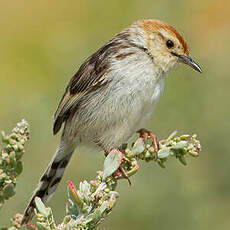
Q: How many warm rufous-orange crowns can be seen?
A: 1